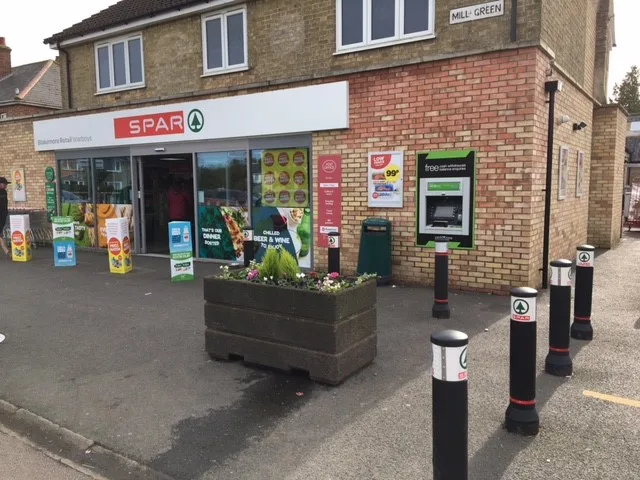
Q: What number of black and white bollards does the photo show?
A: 7